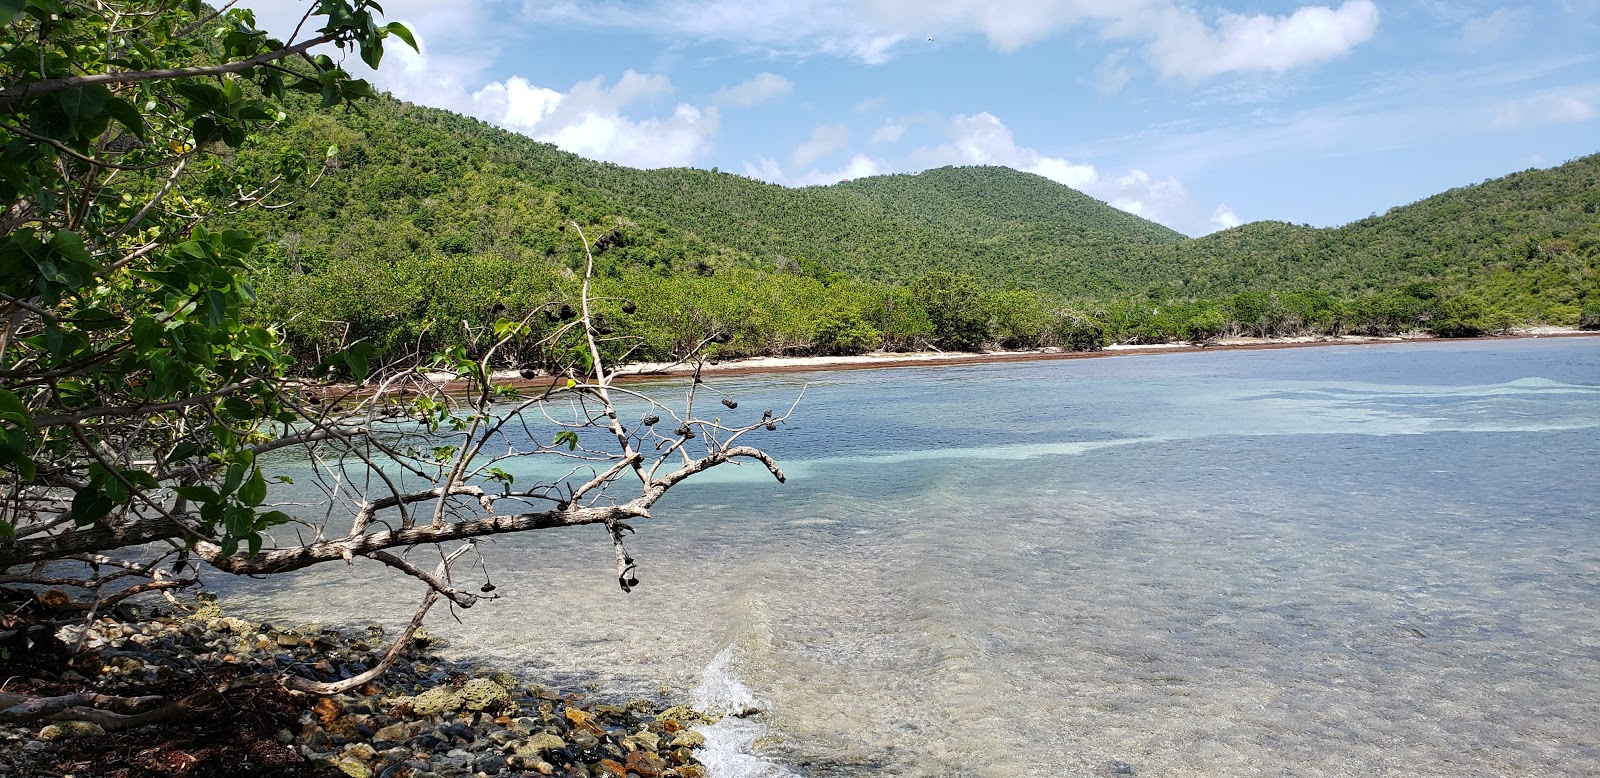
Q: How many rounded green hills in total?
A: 3